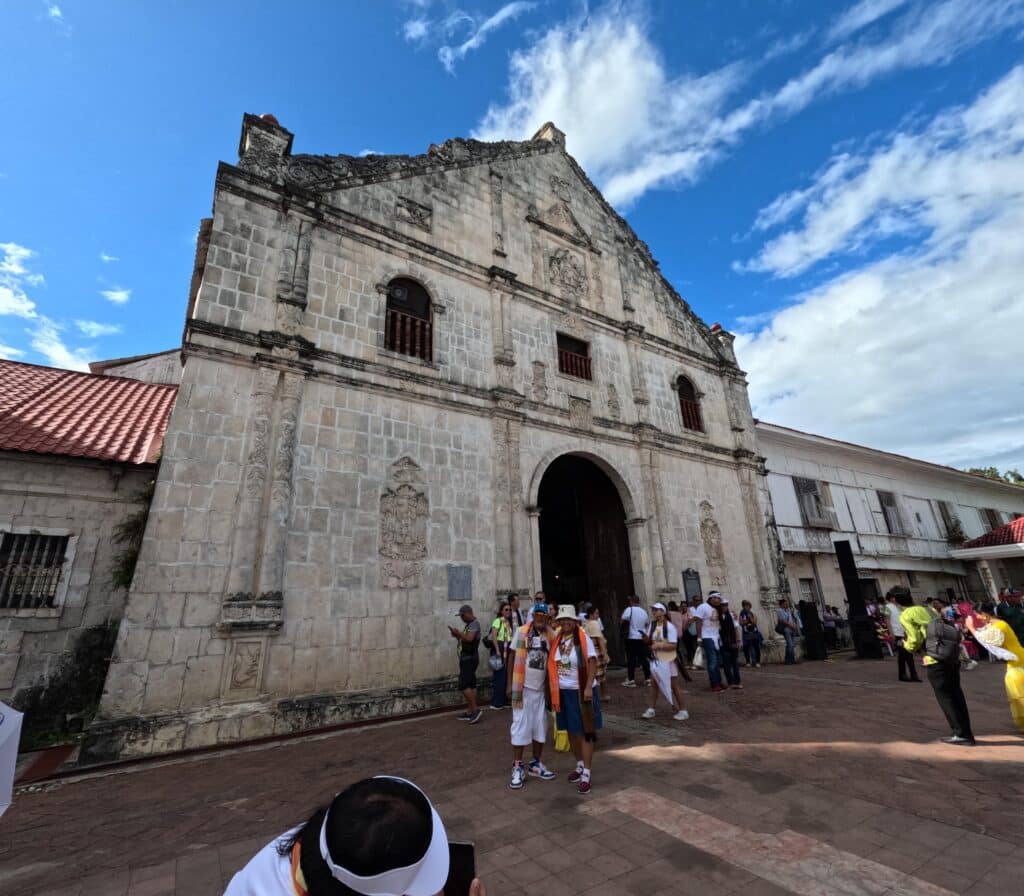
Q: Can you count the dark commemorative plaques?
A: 2